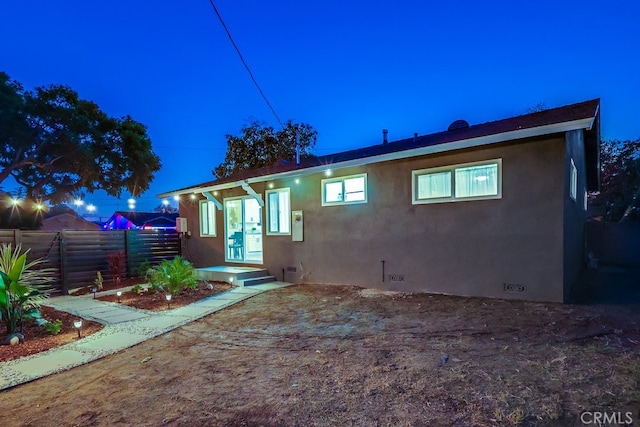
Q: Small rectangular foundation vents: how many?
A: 3